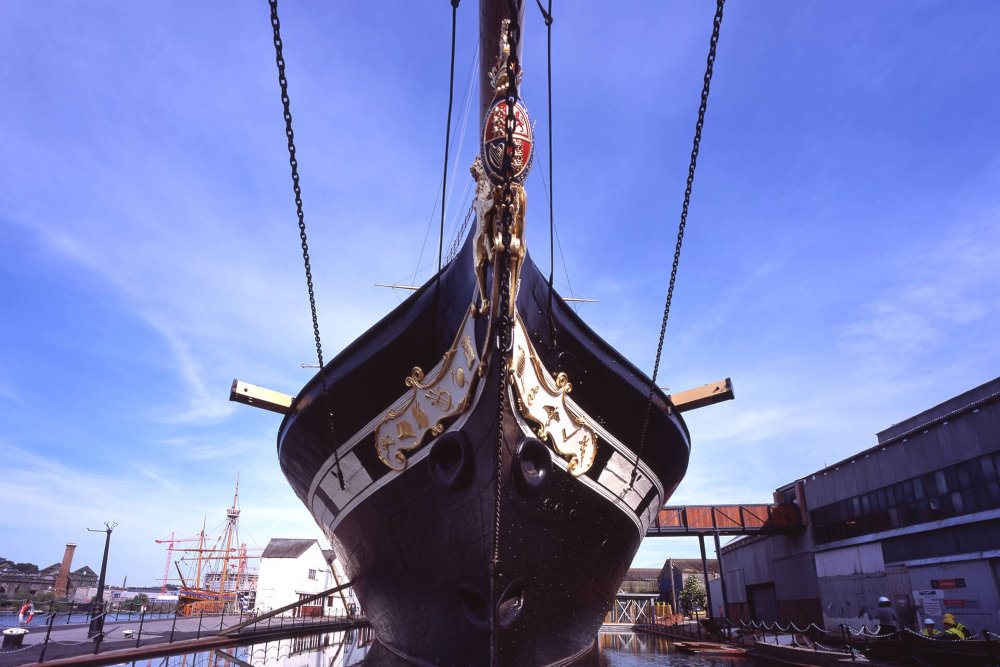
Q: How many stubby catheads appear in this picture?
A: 2